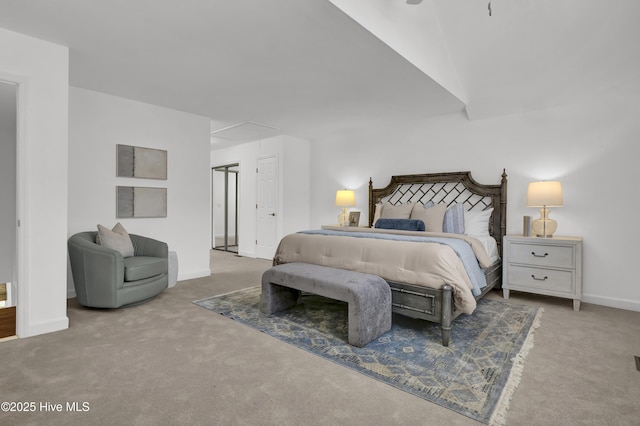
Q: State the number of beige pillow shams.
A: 2